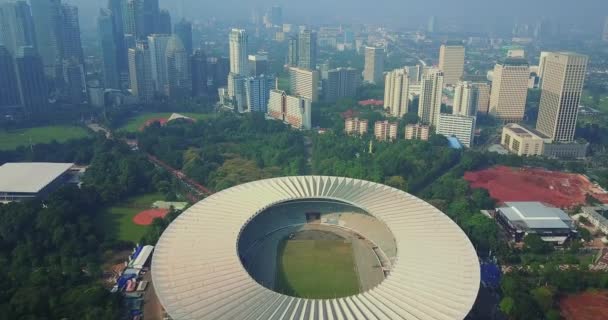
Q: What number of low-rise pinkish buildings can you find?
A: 3